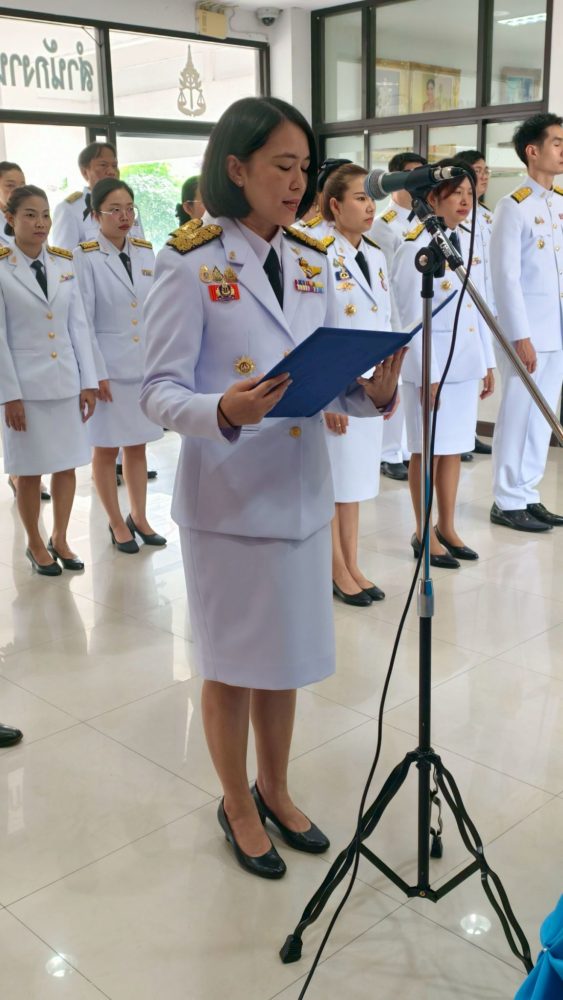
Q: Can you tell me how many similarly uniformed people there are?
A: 12